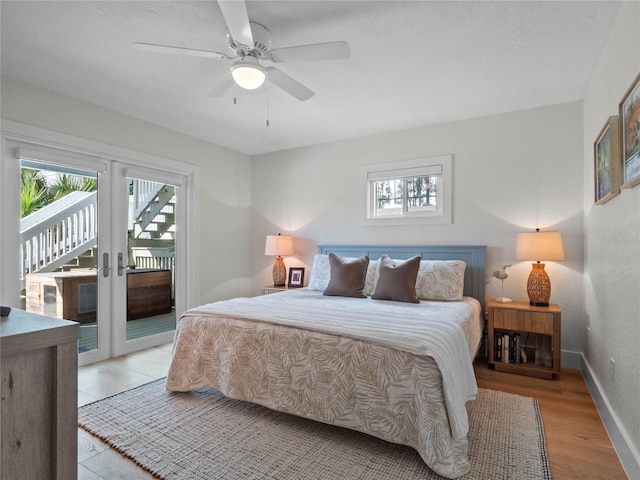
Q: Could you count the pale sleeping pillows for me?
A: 2